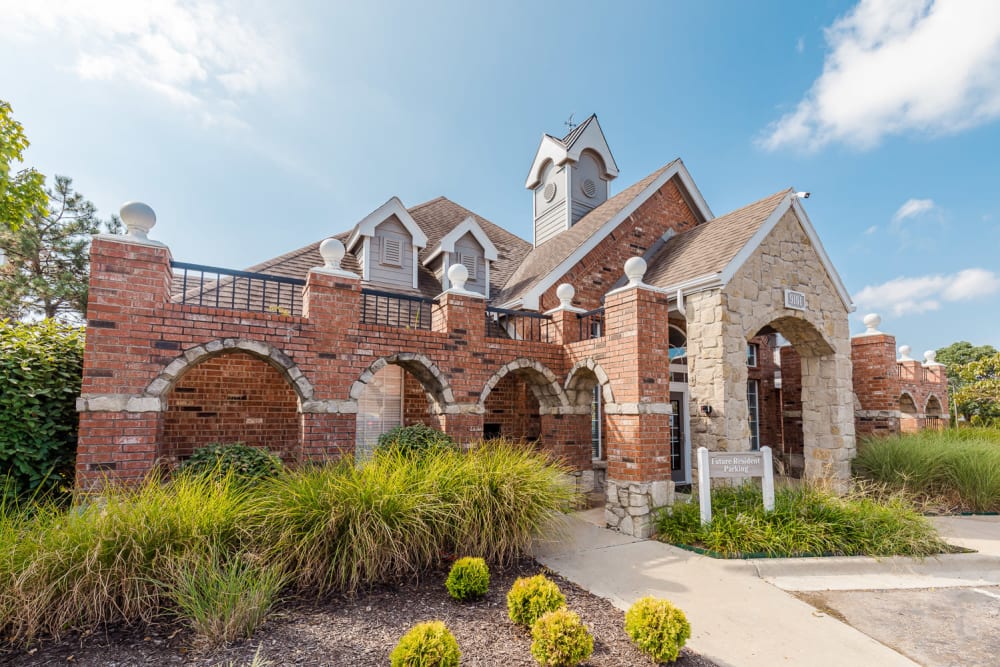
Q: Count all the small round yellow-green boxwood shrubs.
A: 5